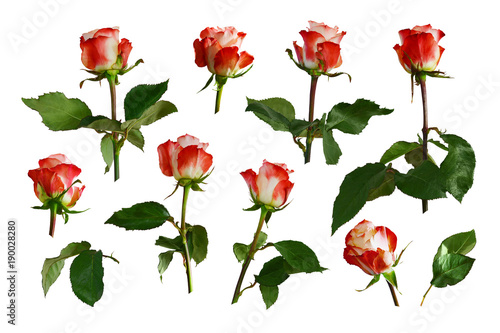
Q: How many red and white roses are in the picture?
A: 8